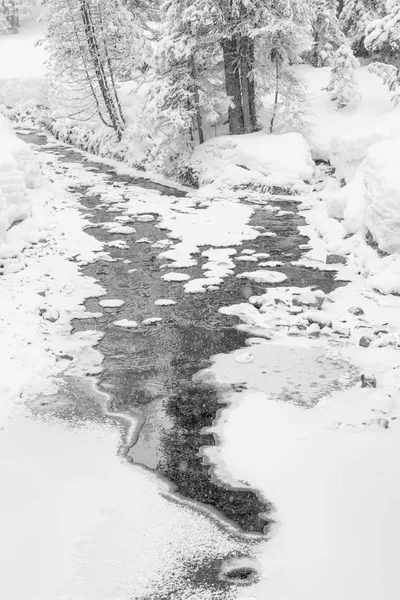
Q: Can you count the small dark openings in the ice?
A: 1